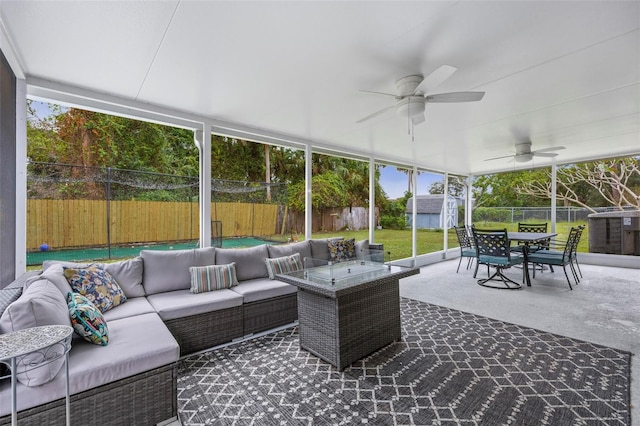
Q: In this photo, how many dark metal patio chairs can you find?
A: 6